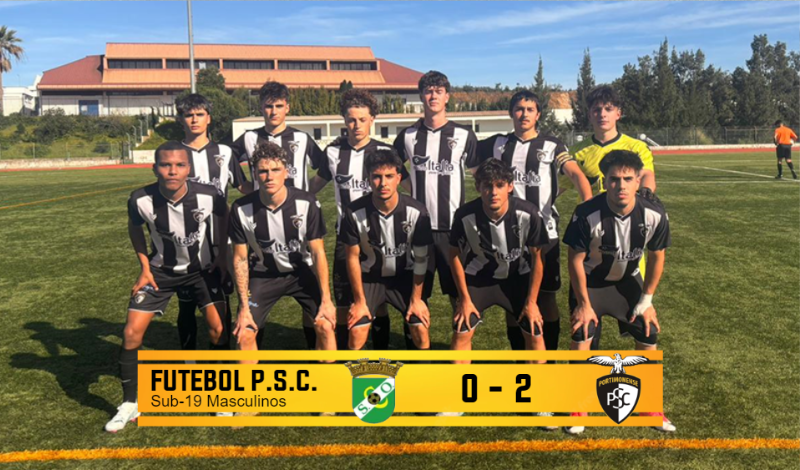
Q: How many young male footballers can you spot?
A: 11